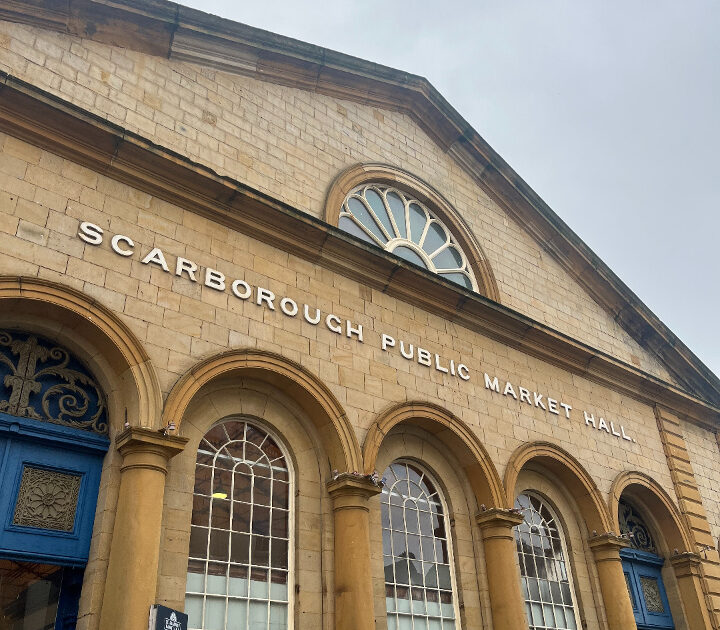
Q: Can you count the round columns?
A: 4